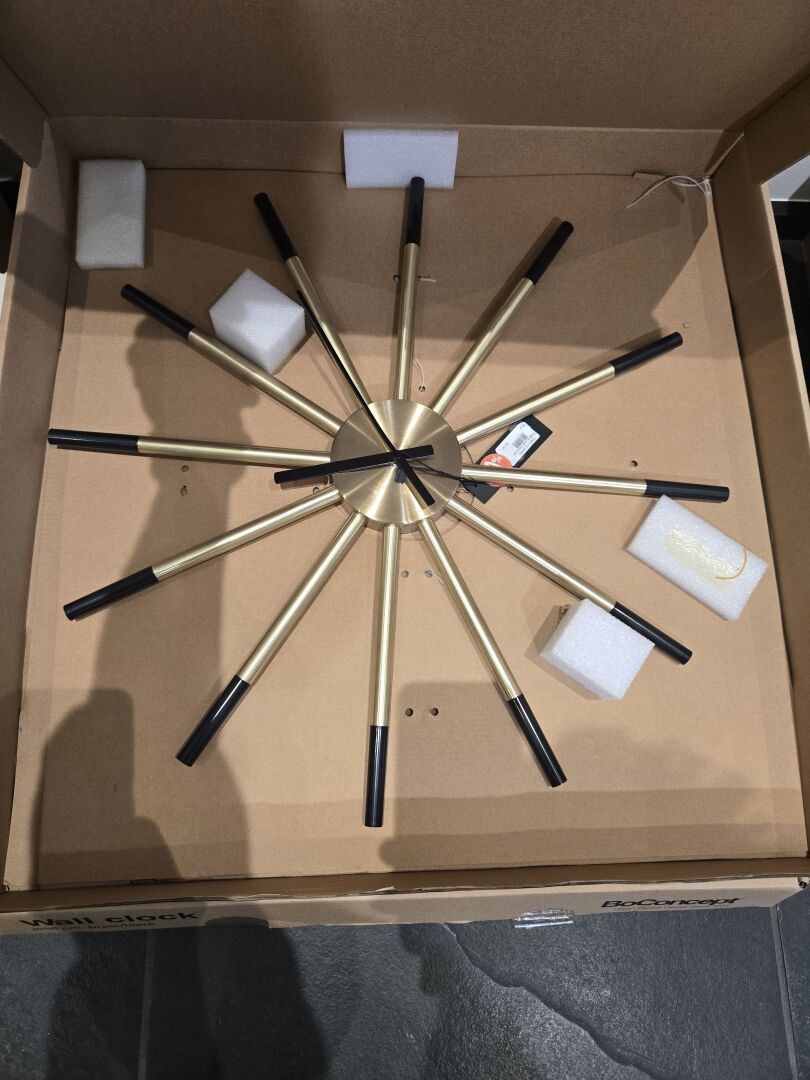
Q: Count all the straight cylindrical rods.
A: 12